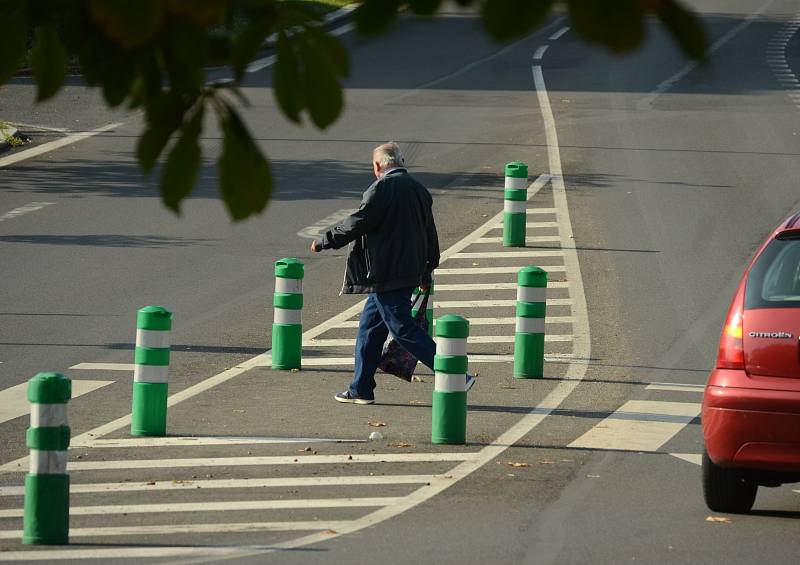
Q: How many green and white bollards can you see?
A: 7